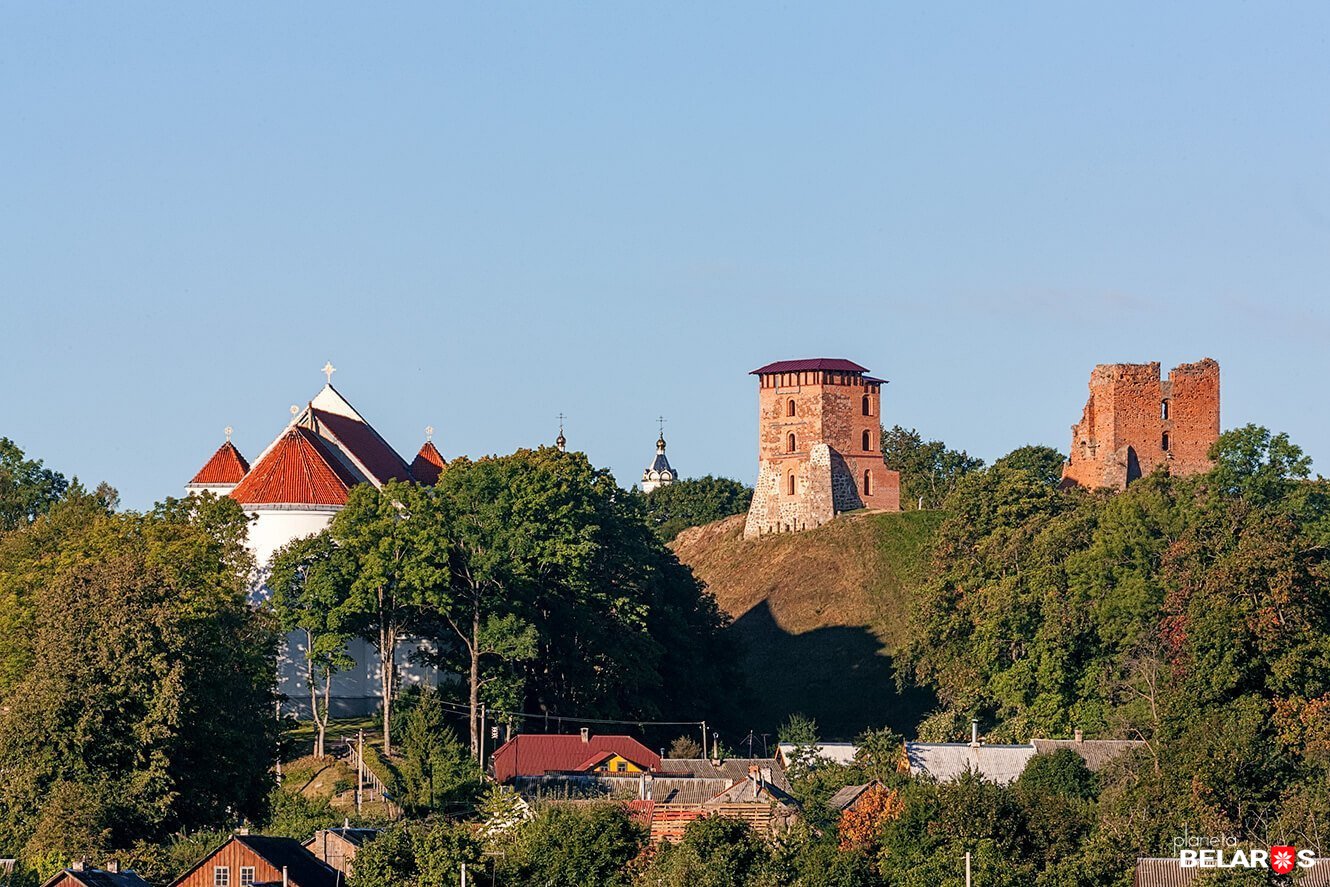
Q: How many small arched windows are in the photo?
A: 8